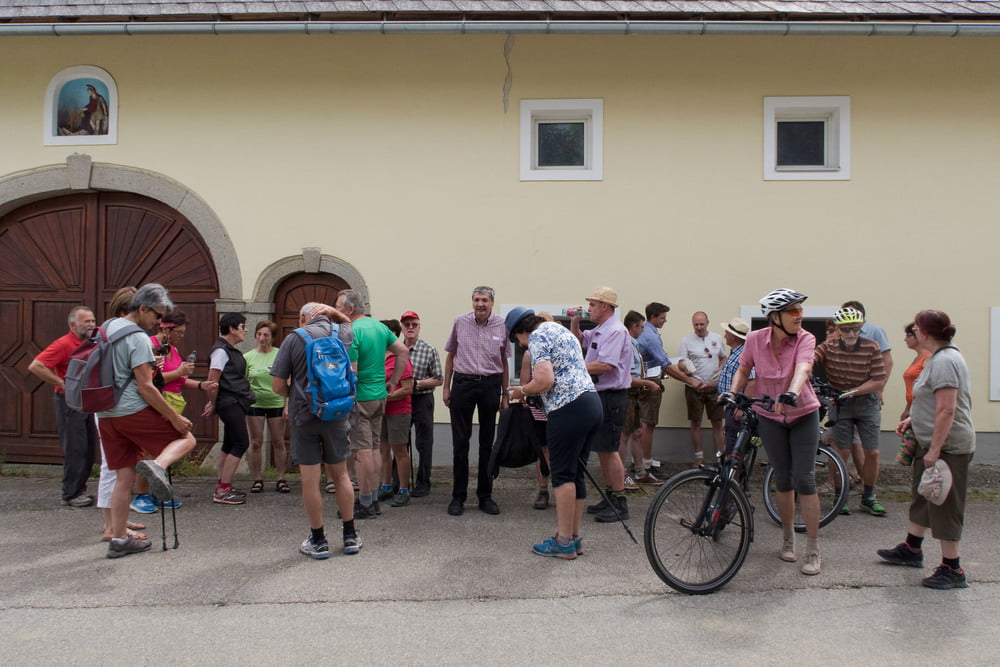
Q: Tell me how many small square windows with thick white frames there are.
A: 2